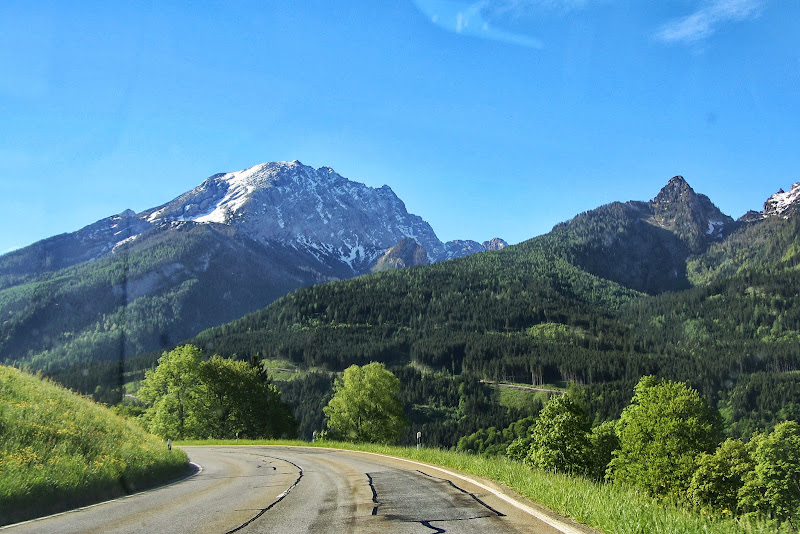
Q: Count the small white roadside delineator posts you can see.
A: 4